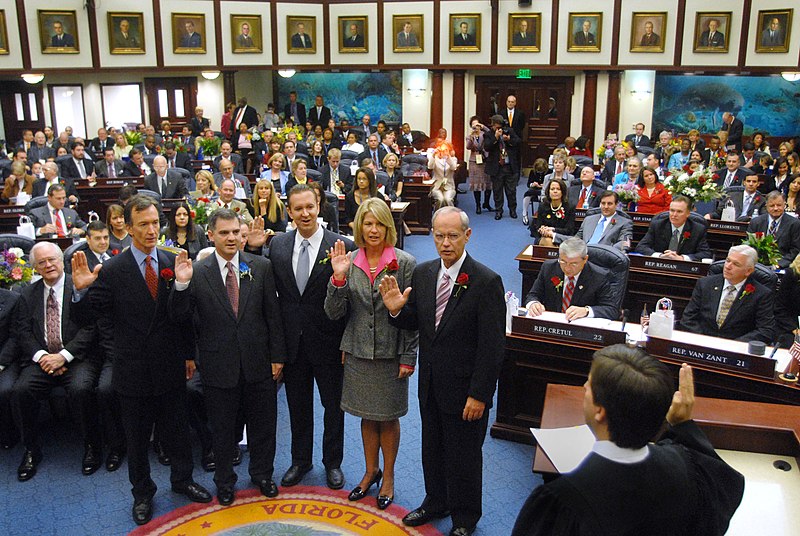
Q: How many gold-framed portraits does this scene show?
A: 14